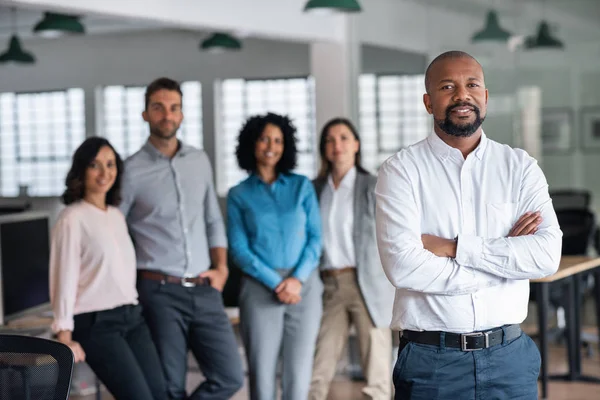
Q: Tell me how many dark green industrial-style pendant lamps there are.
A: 6